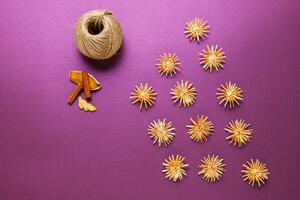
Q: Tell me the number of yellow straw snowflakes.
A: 12